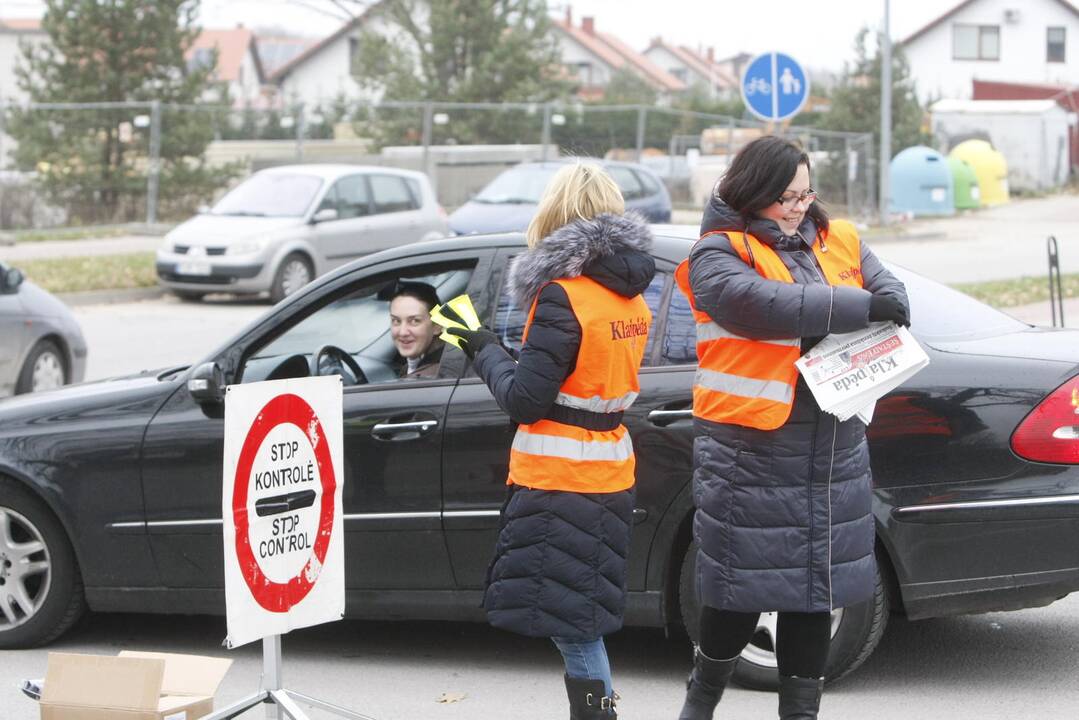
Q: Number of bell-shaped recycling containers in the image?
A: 3